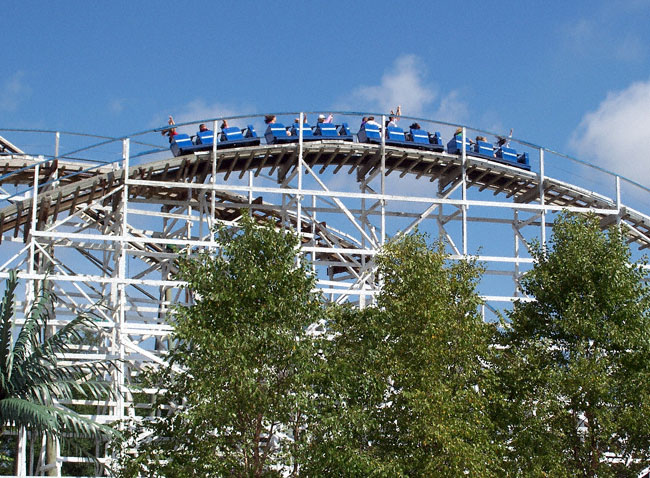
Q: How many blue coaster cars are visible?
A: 4